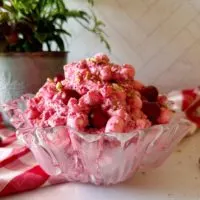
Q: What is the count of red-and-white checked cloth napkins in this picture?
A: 1